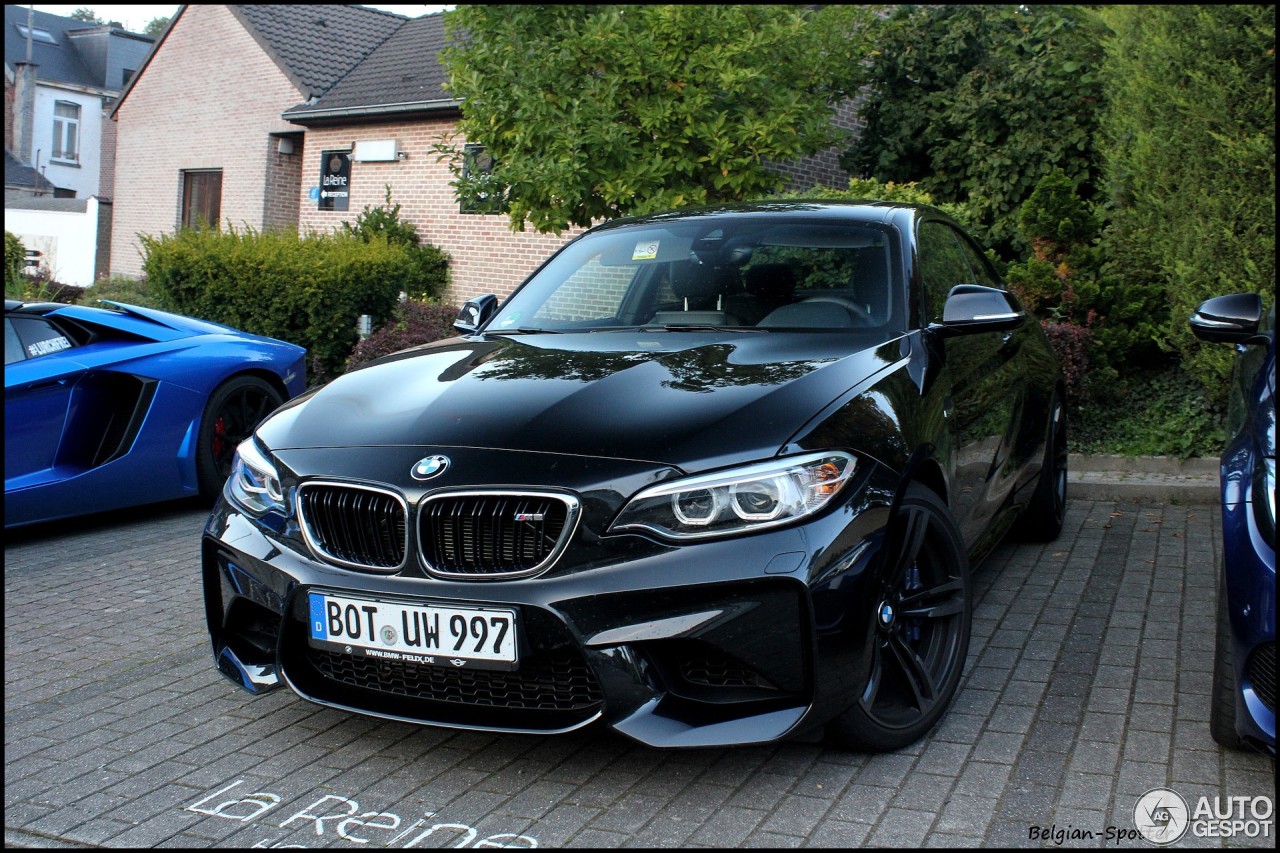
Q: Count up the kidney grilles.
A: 2